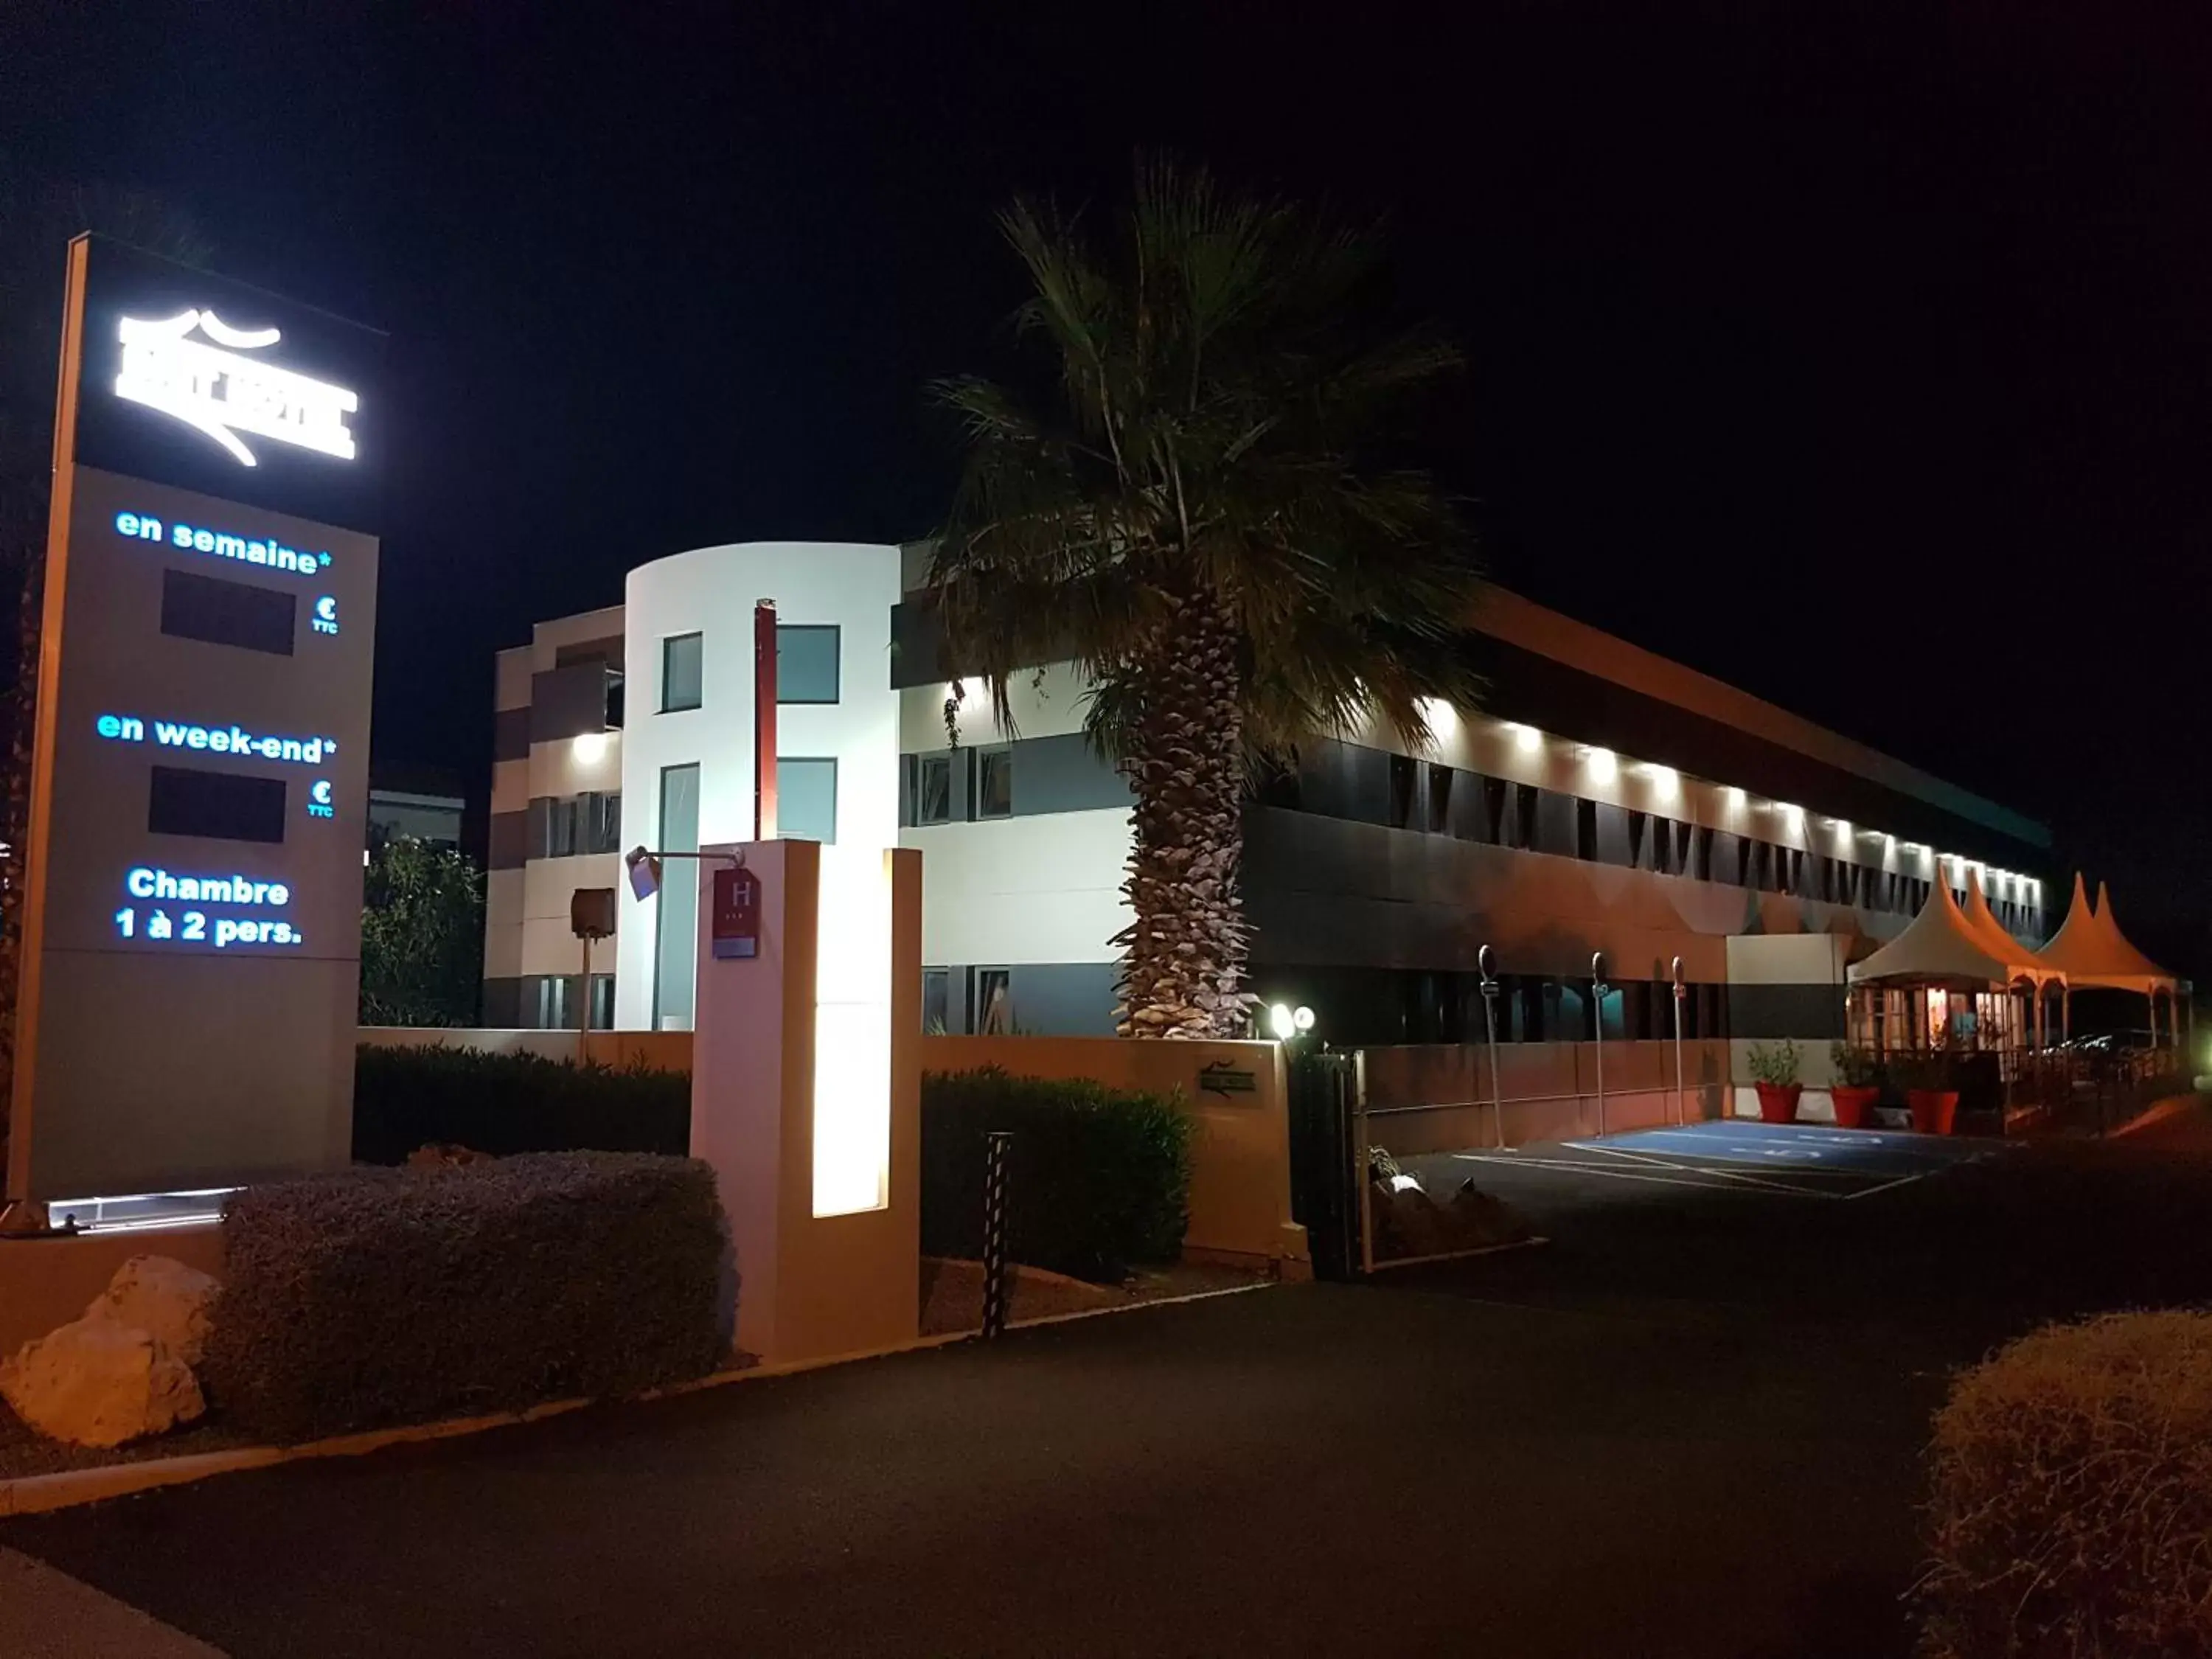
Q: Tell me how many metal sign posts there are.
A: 3